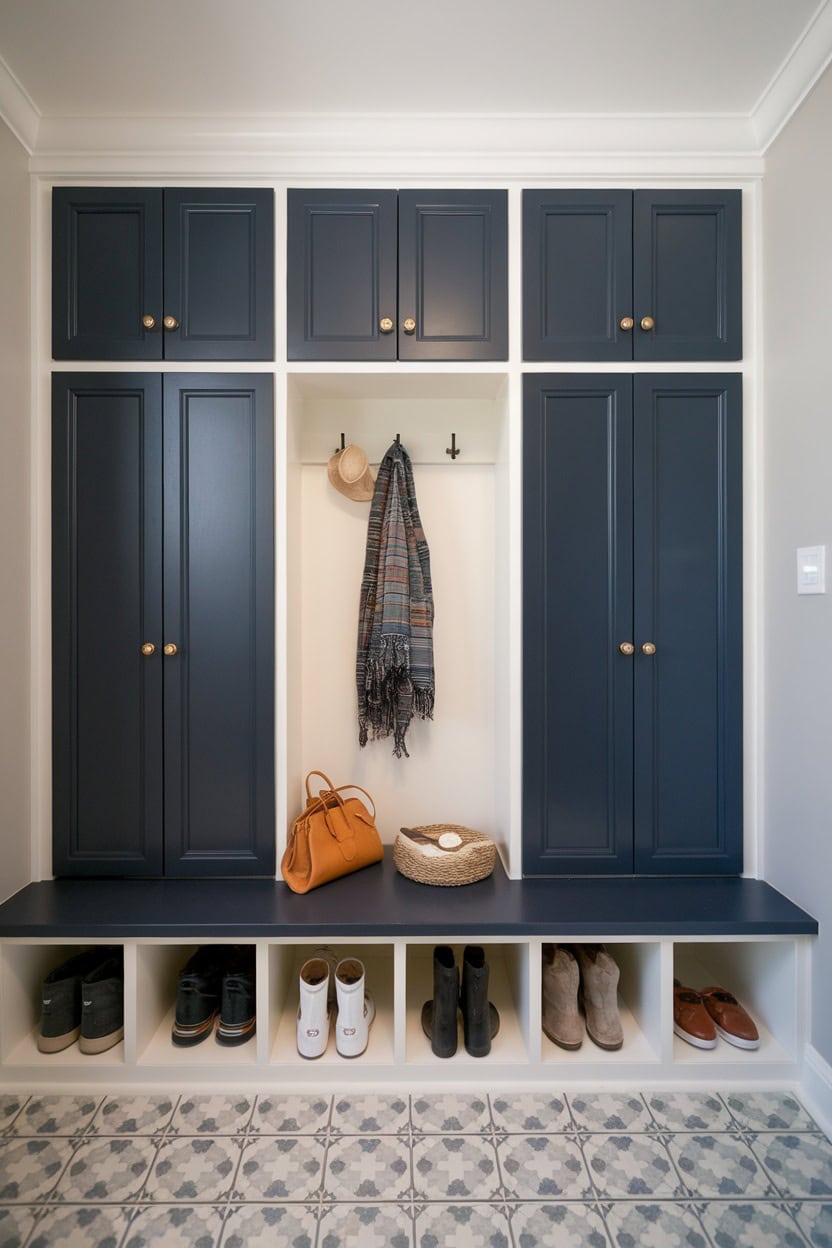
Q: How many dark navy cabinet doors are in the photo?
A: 10